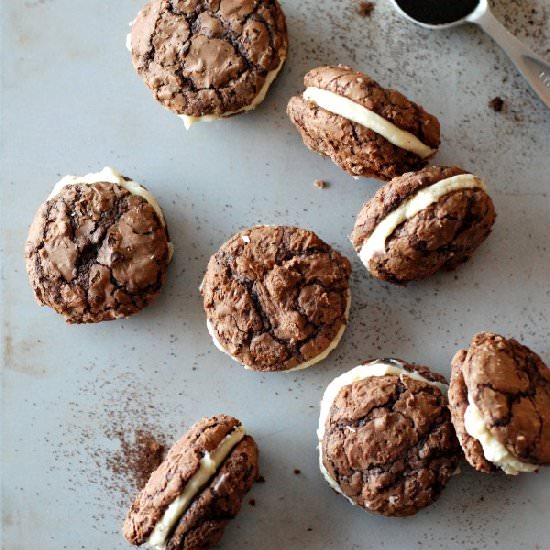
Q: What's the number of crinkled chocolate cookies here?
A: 8